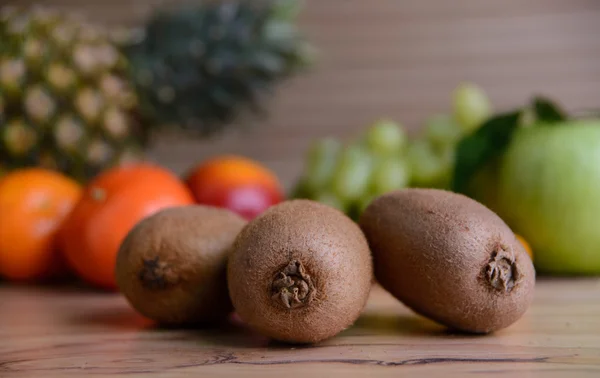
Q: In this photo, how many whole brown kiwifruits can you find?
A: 3